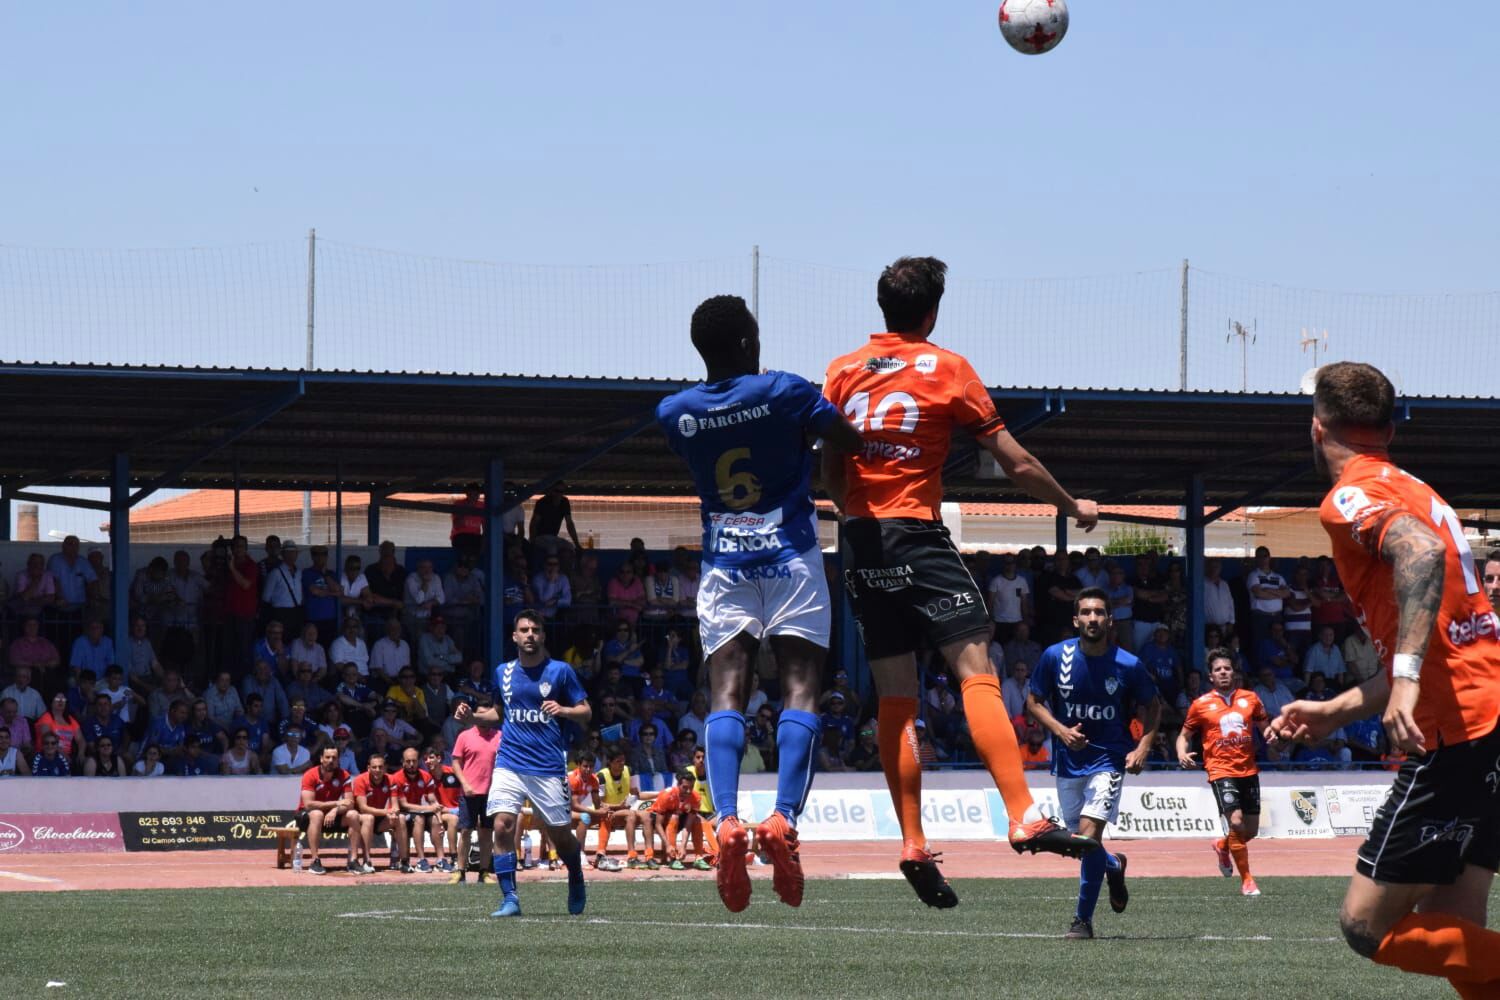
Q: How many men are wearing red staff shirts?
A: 4